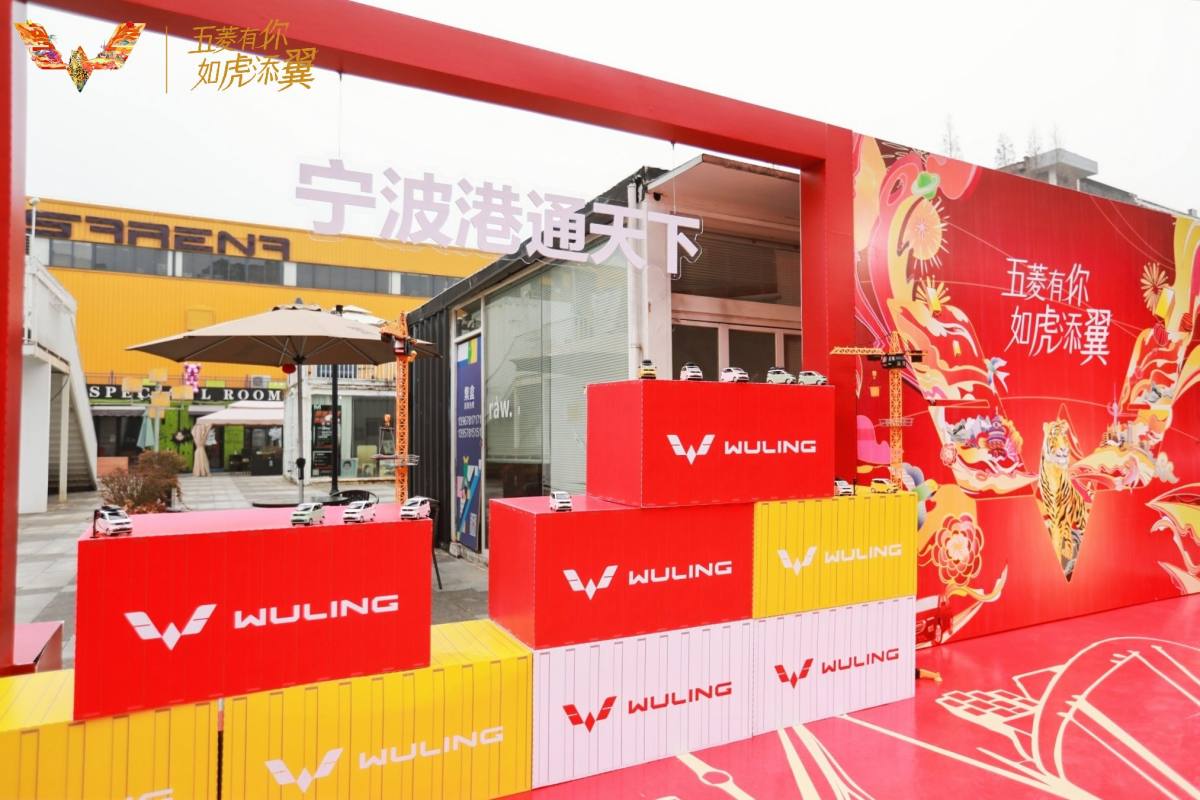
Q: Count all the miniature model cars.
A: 12